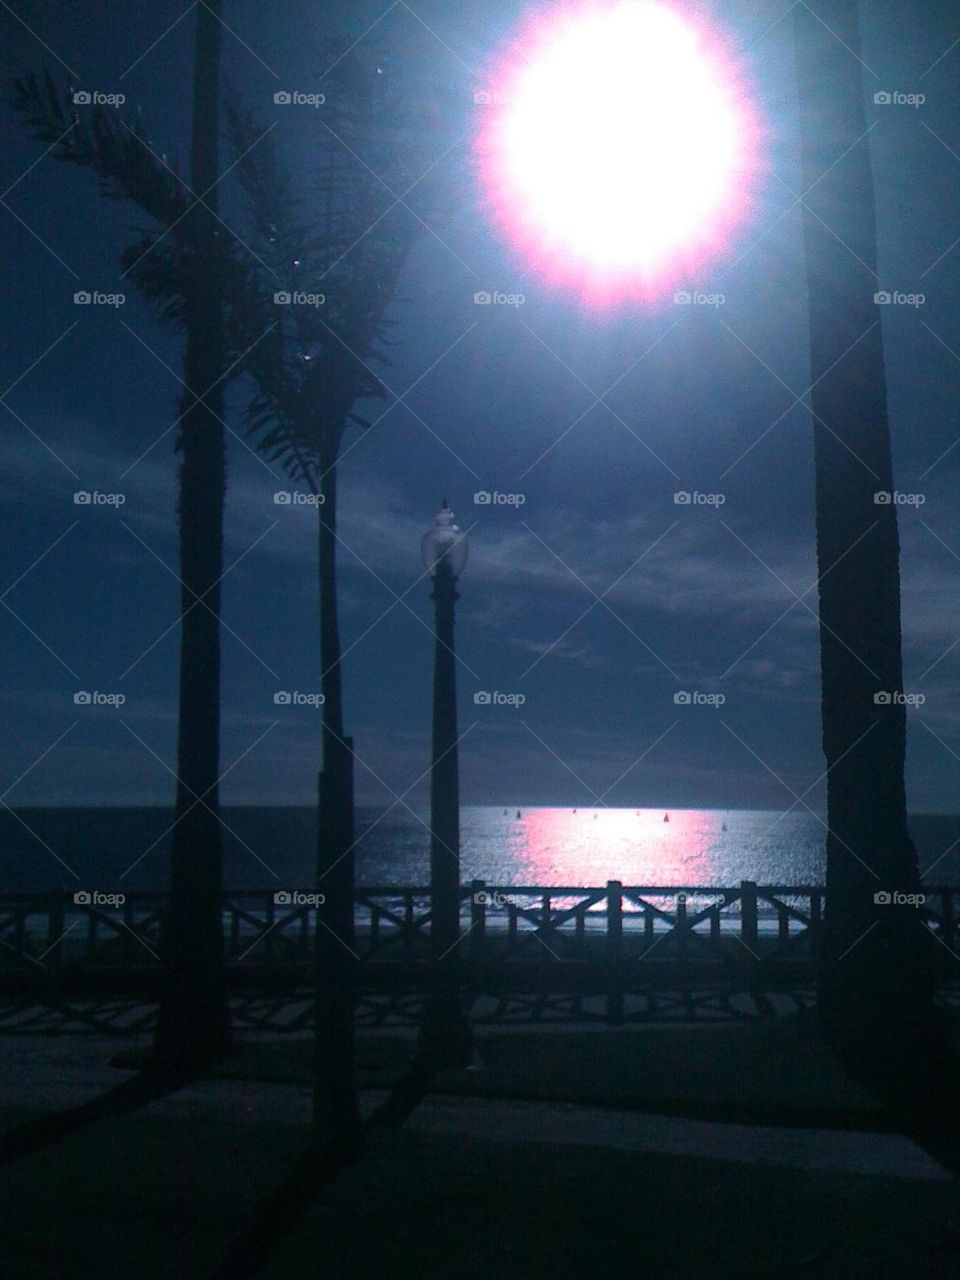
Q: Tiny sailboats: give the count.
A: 7